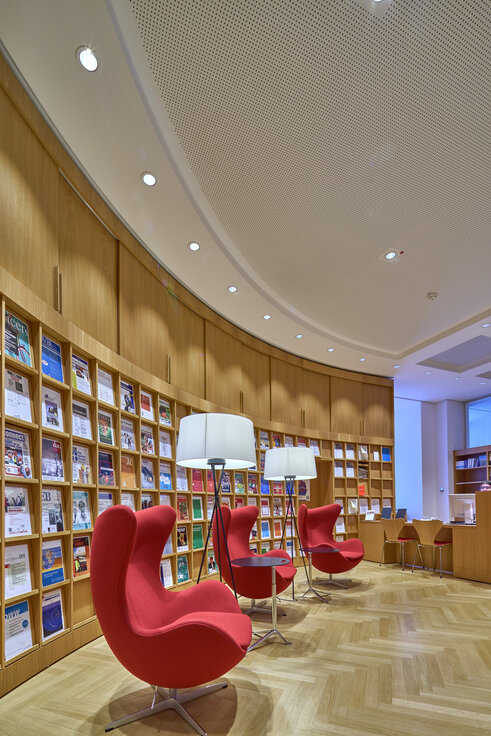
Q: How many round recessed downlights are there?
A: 15